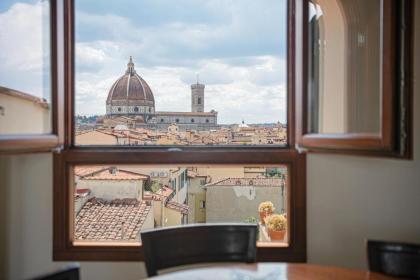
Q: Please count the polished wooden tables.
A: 1